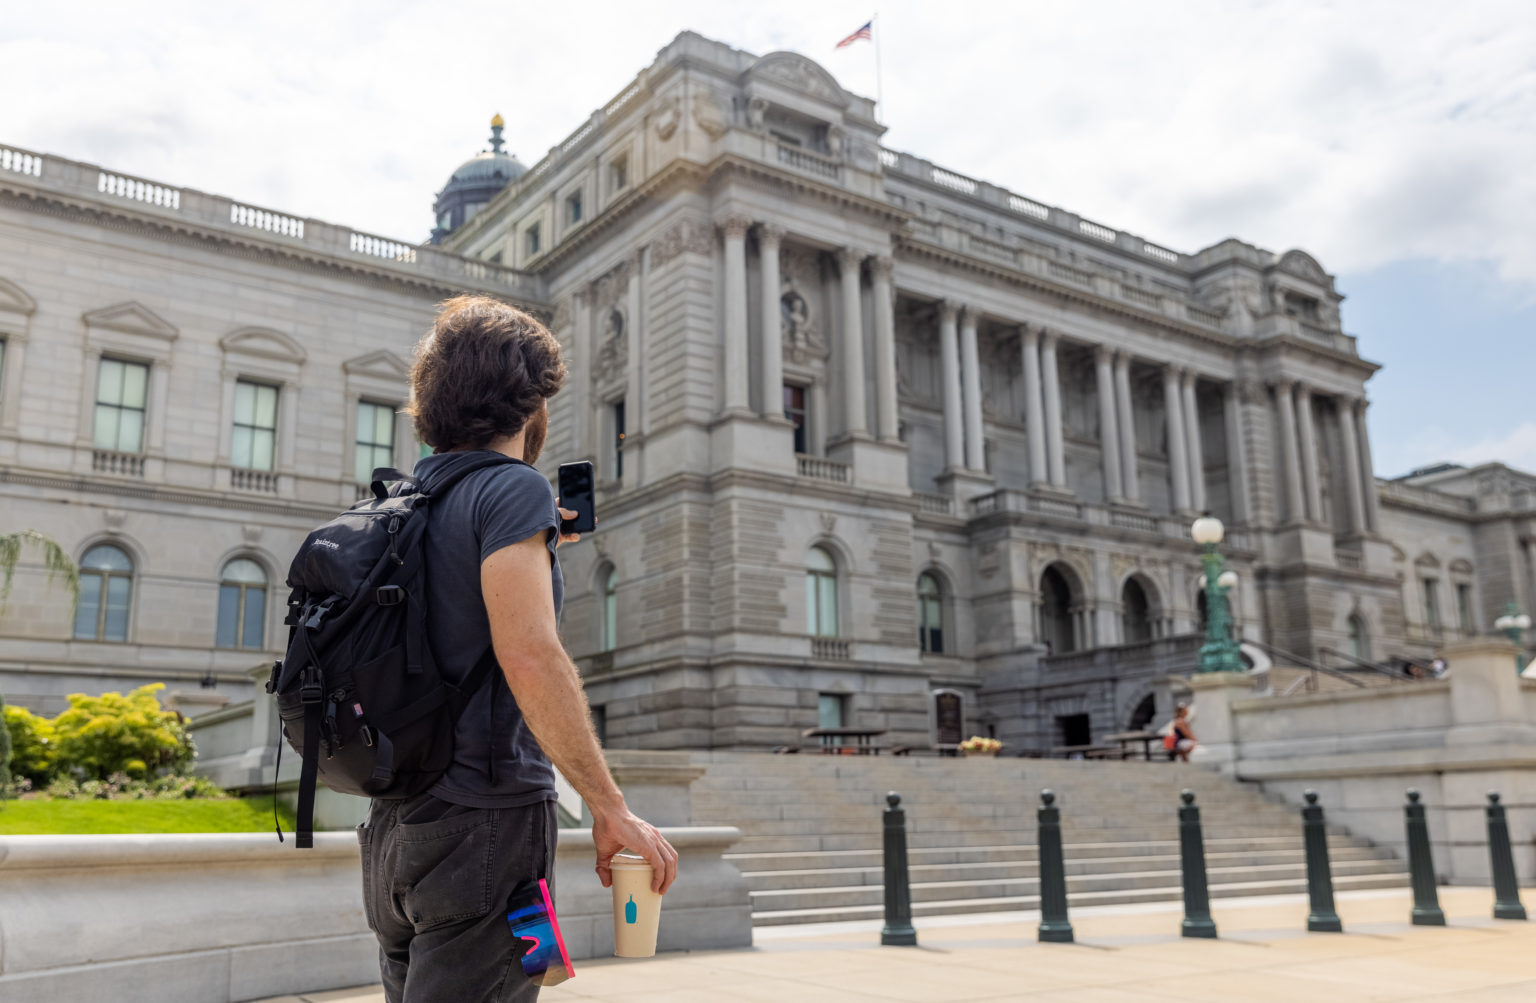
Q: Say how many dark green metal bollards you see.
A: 6